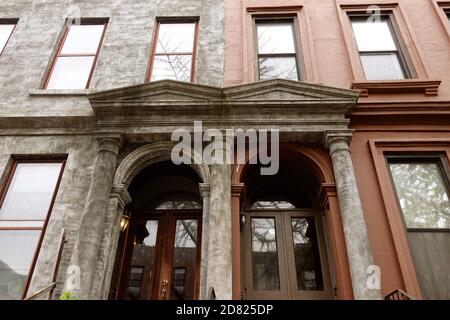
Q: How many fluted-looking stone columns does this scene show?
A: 3